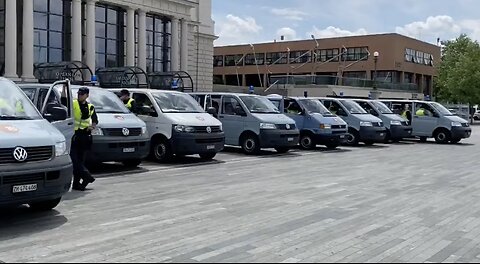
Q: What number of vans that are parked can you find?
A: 8